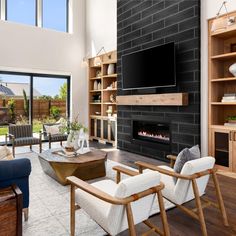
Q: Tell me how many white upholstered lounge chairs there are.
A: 2